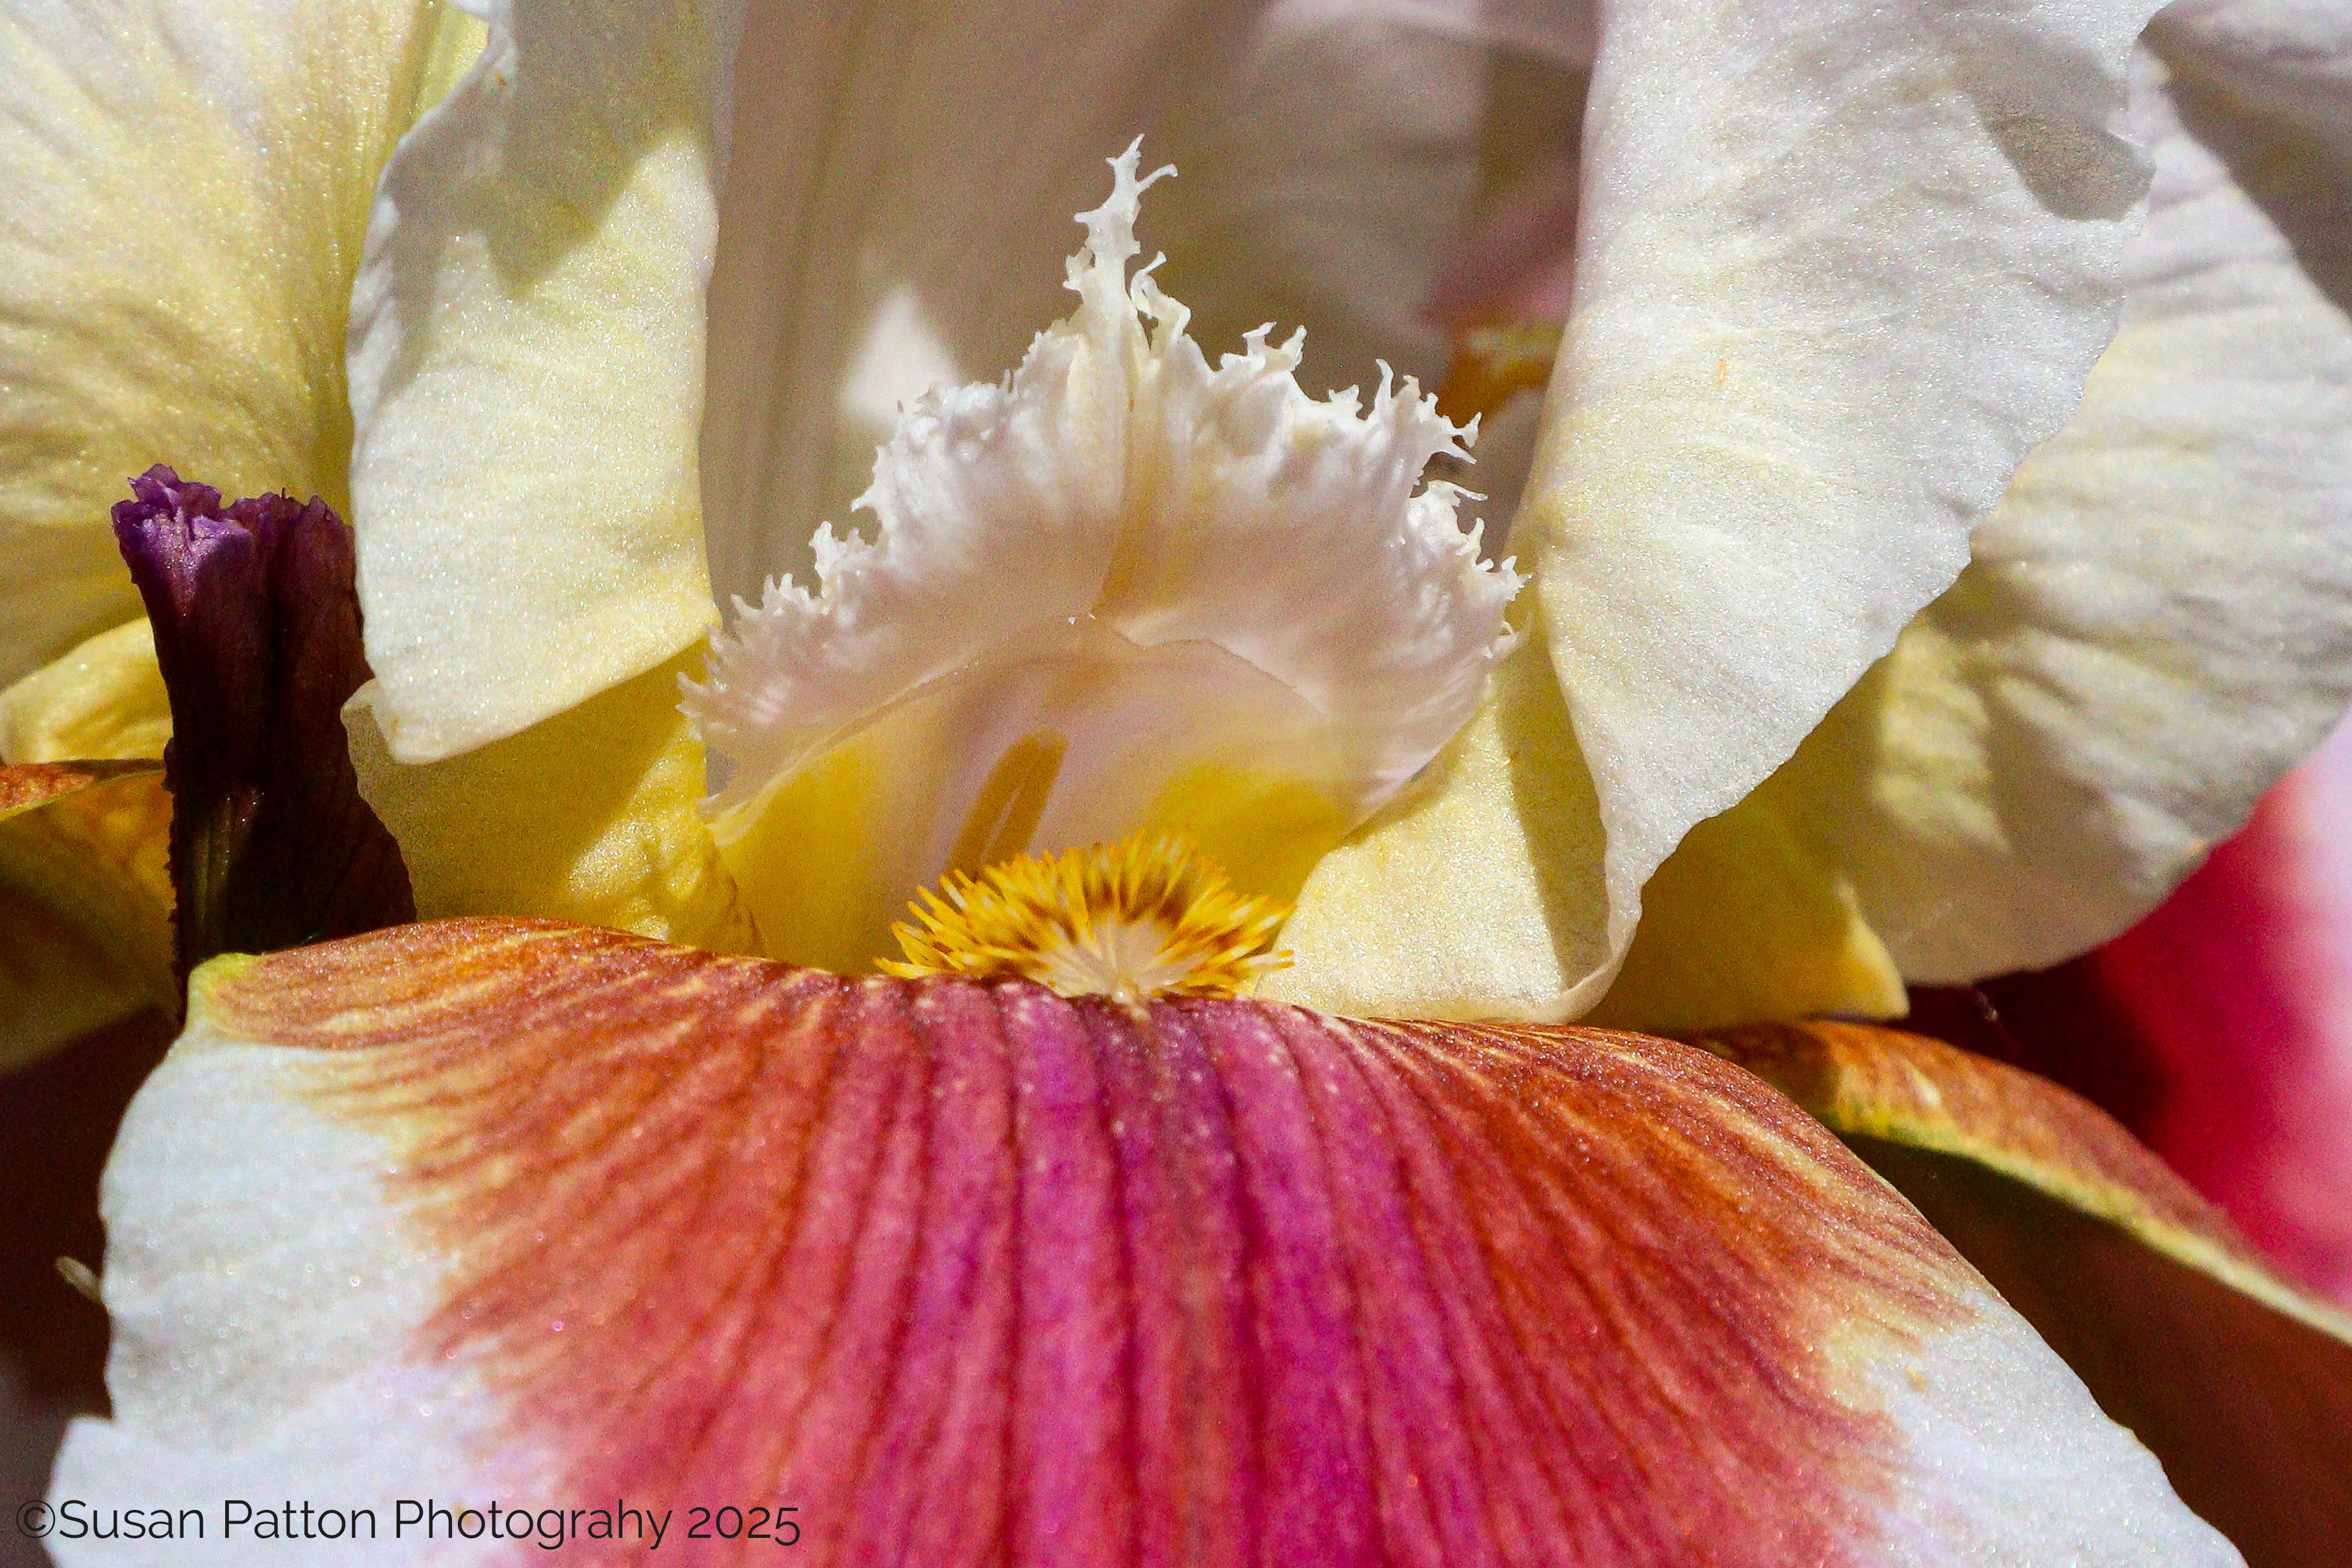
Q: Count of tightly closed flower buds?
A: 1